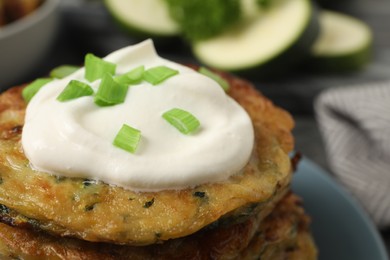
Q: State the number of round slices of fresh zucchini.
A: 3